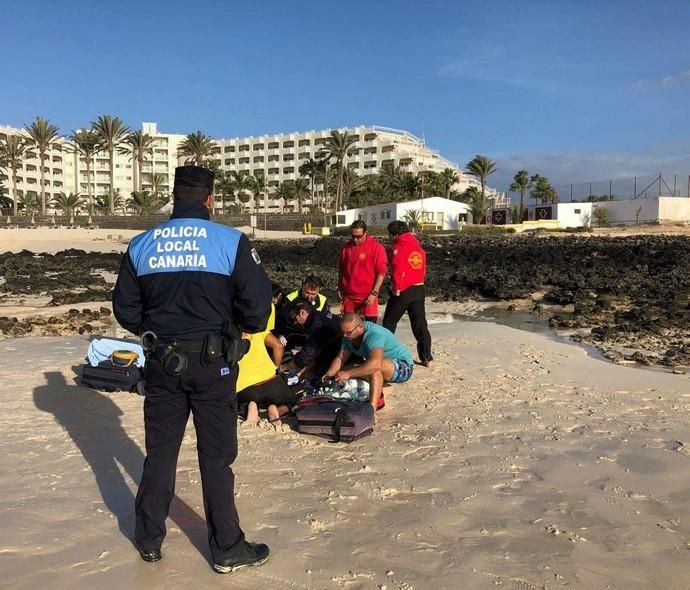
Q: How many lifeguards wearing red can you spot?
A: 2